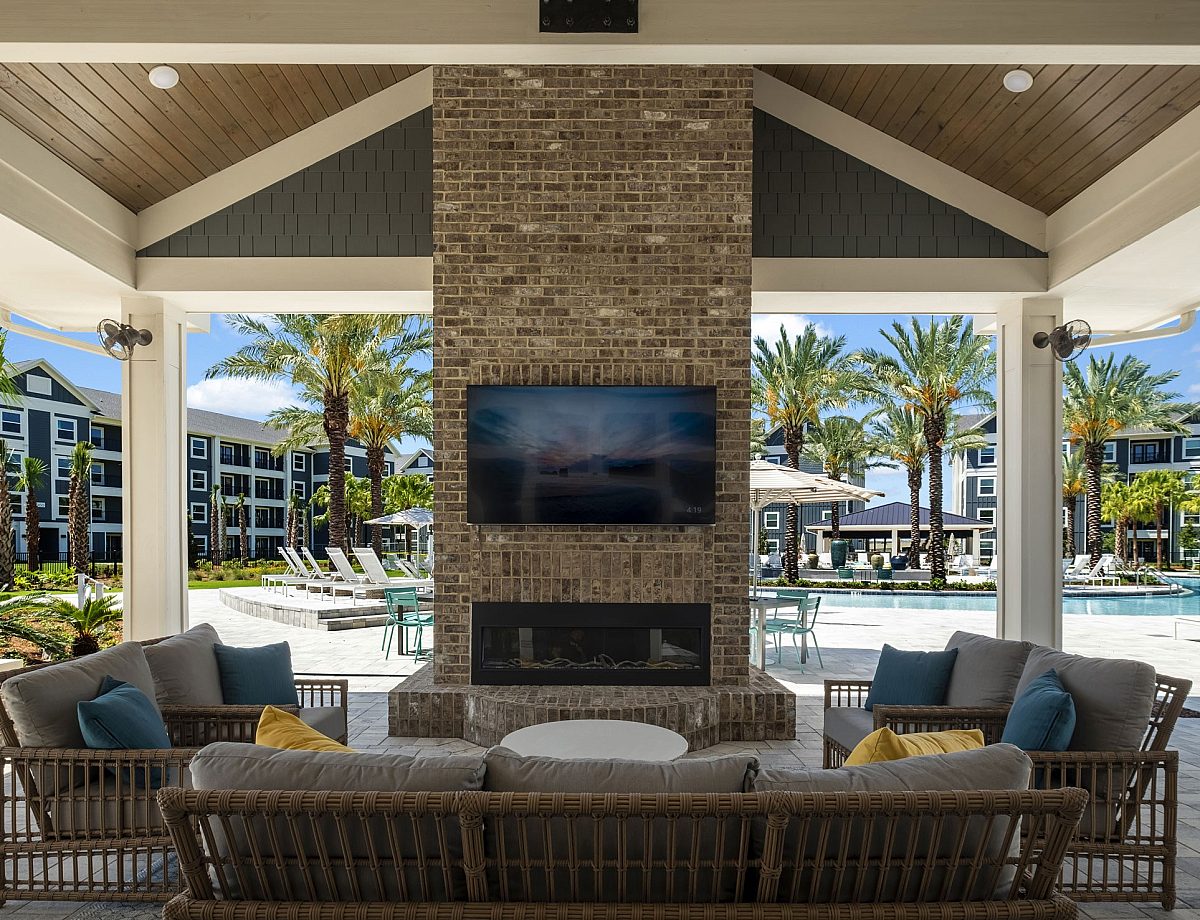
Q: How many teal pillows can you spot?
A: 4